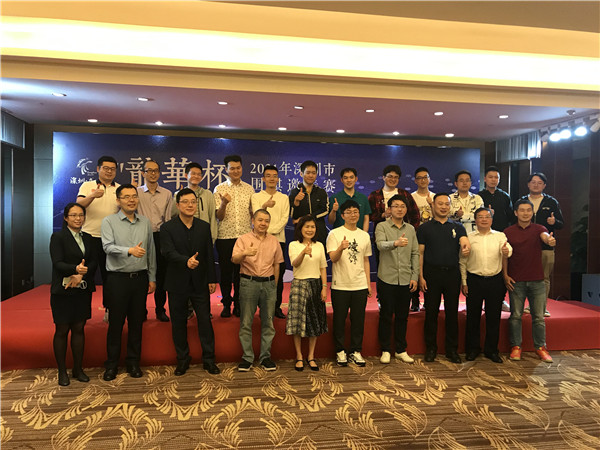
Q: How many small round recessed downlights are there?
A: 14